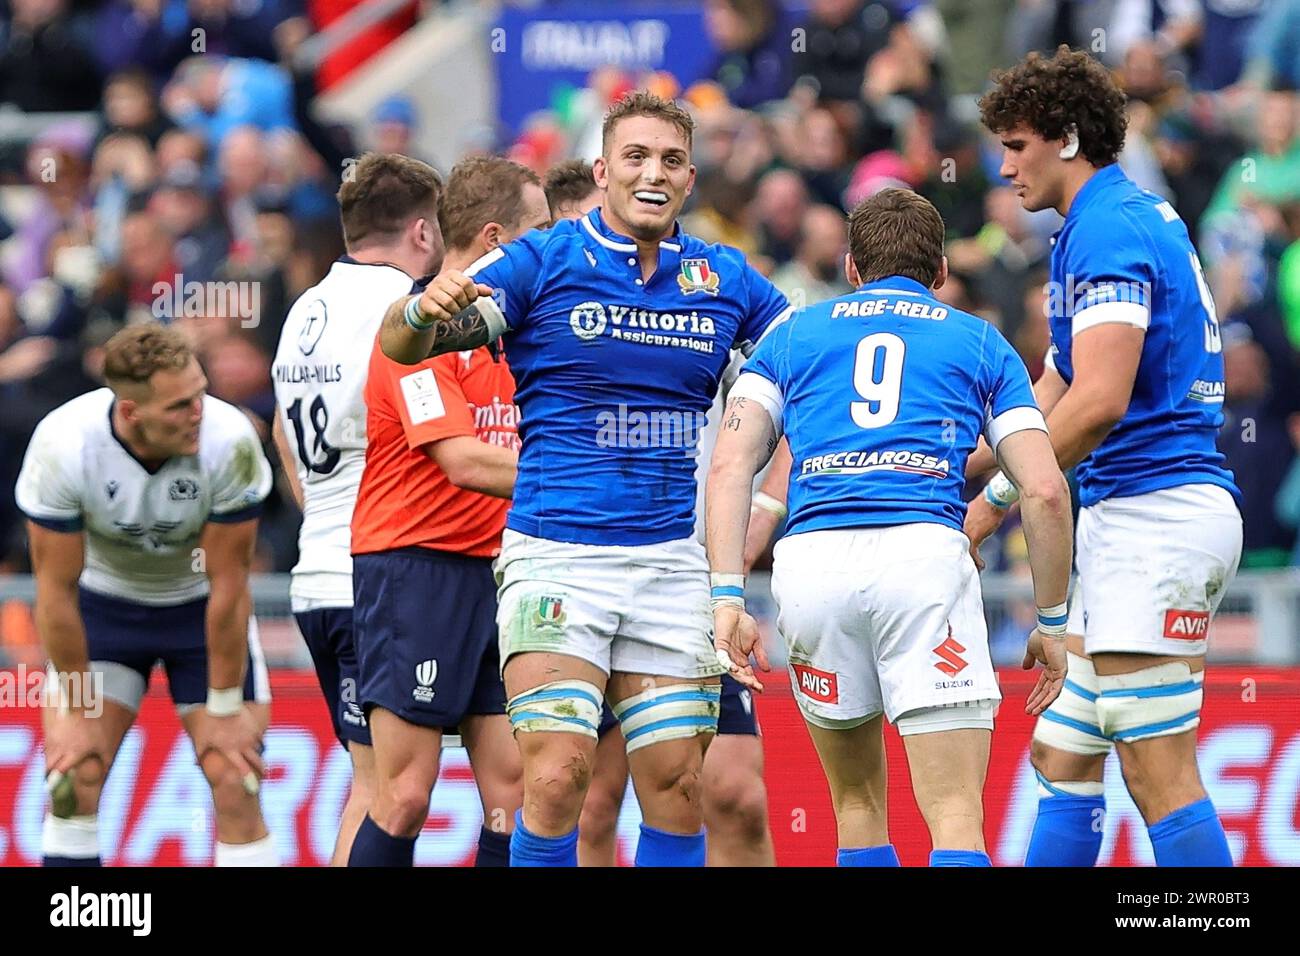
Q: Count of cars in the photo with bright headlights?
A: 0